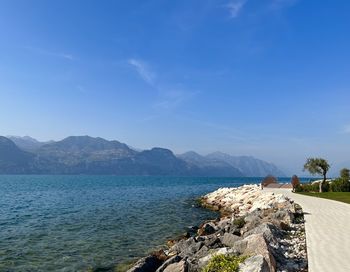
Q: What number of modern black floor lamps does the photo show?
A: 0